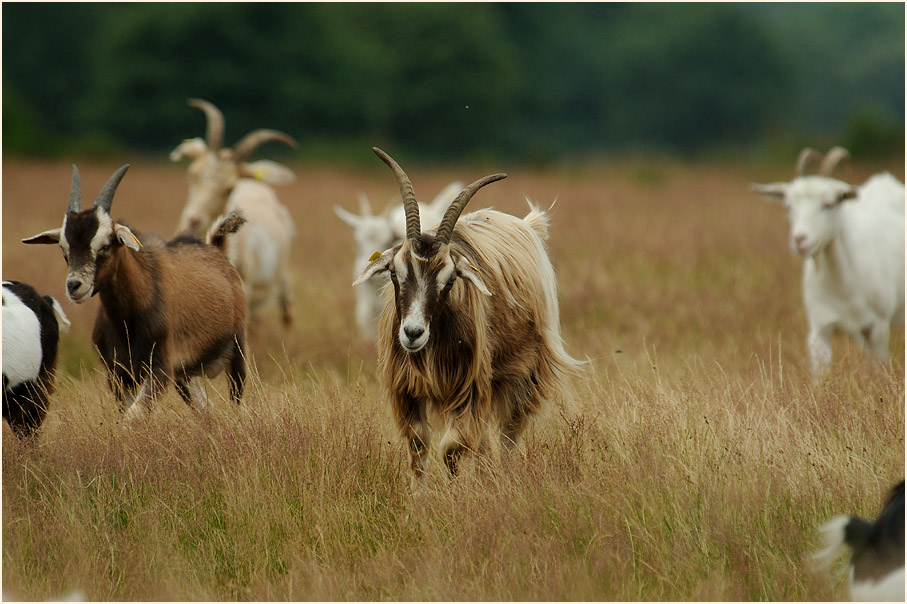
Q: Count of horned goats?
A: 5